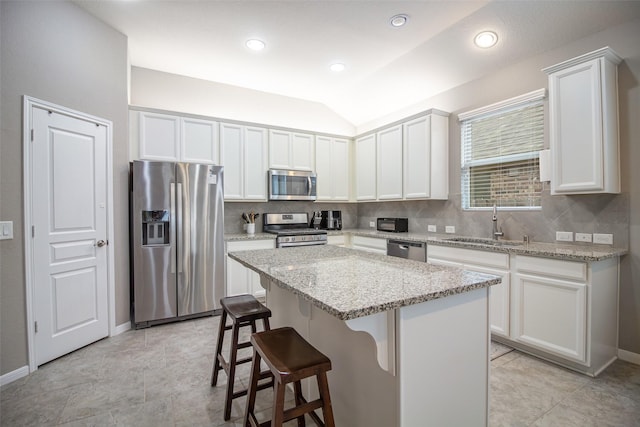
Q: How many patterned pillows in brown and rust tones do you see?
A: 0